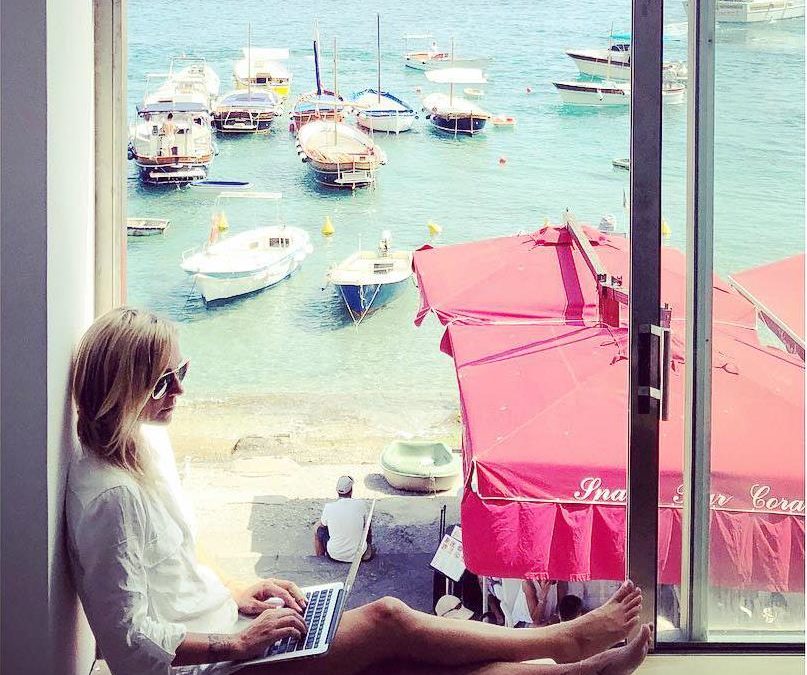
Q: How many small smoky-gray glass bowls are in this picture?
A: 0